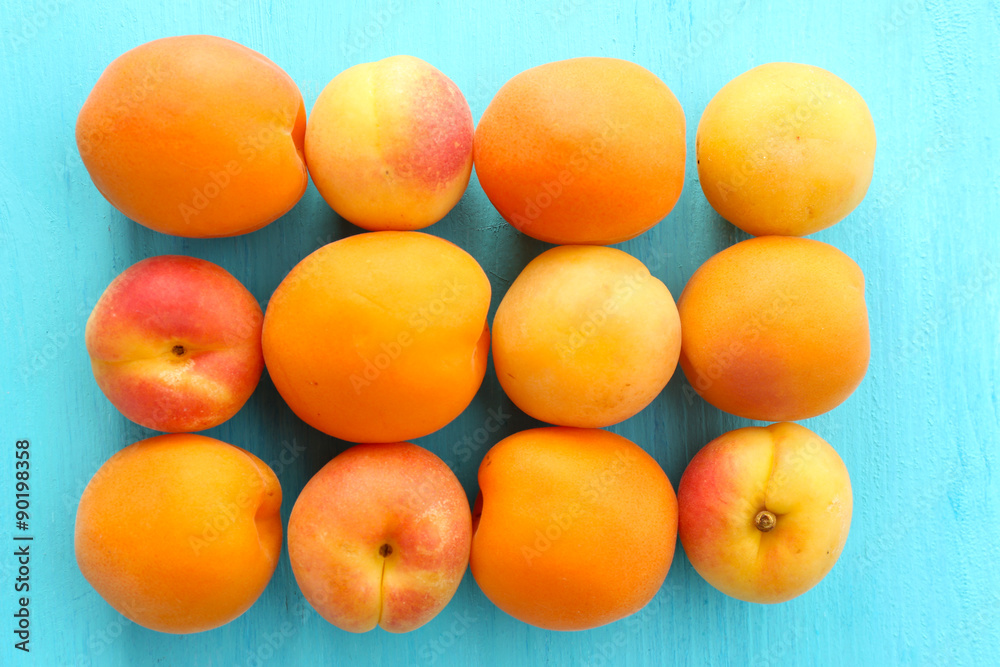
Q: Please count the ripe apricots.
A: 12